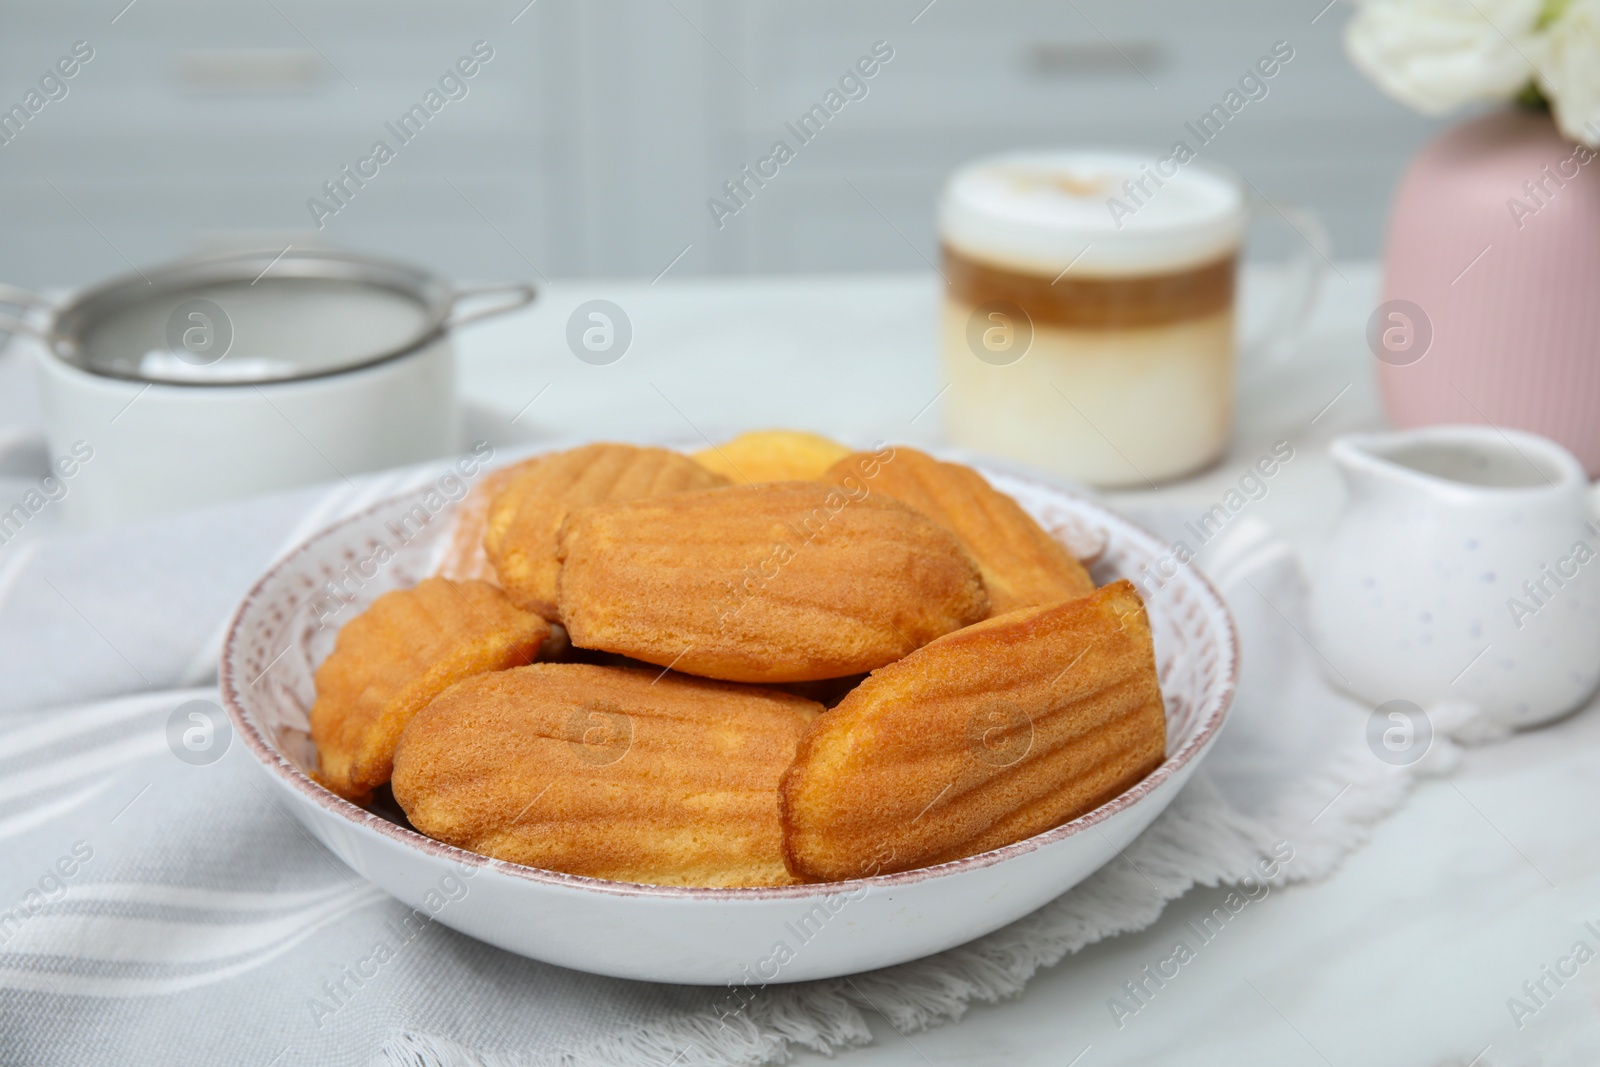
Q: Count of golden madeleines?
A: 7